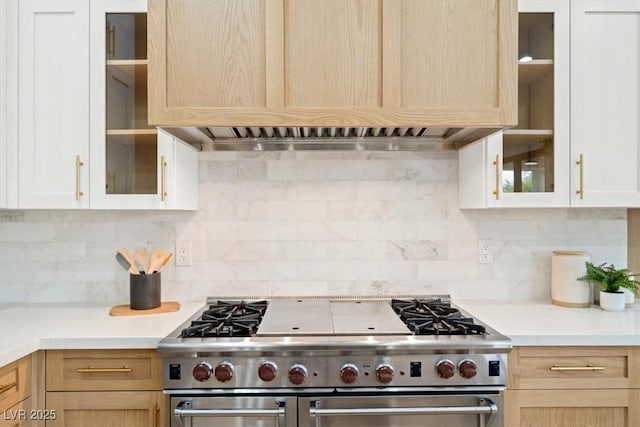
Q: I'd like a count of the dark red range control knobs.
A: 8